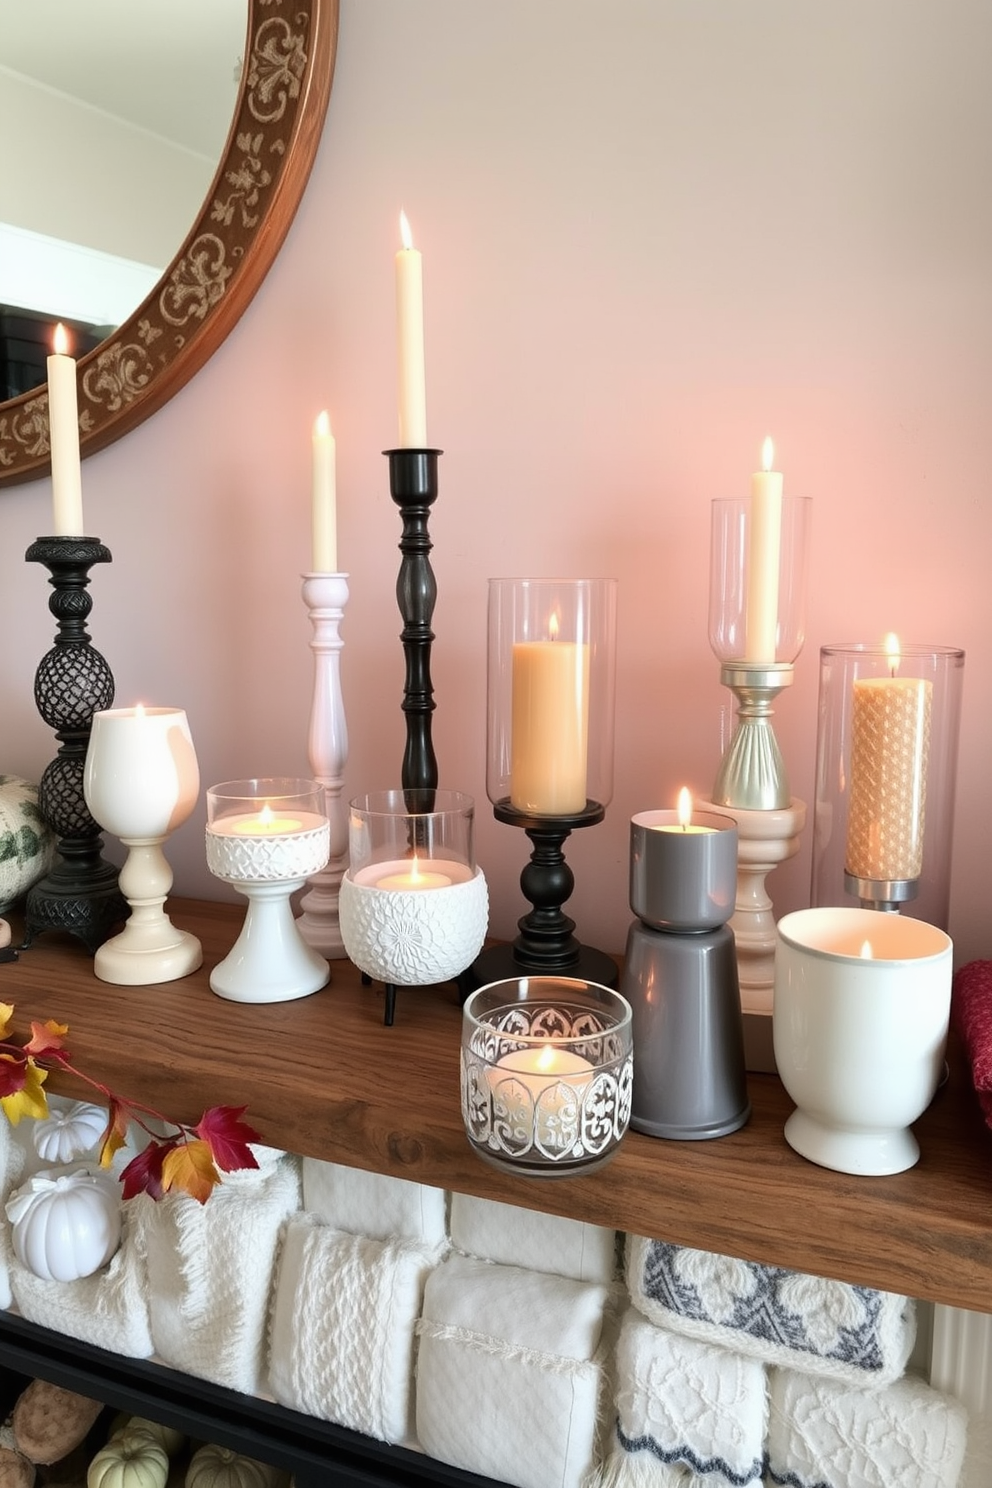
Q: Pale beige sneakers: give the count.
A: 0